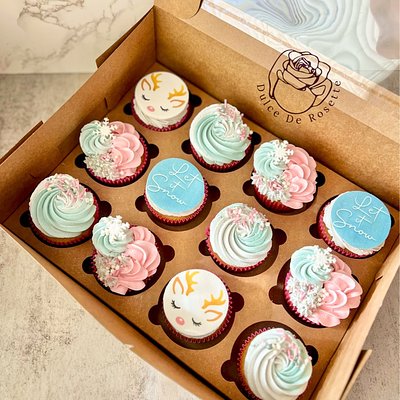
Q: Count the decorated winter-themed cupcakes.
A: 12